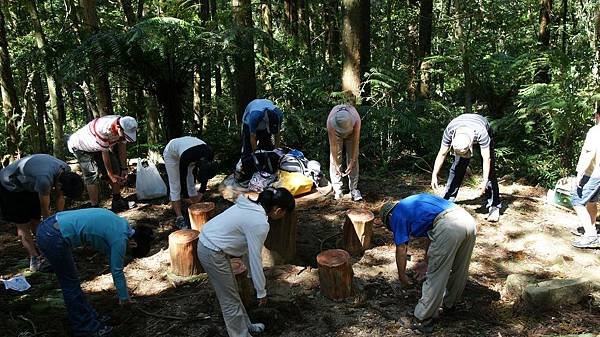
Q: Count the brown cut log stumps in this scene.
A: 6